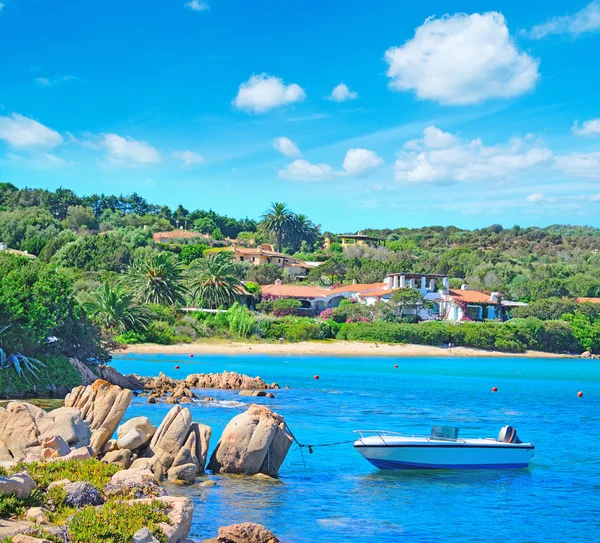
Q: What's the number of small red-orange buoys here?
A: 6